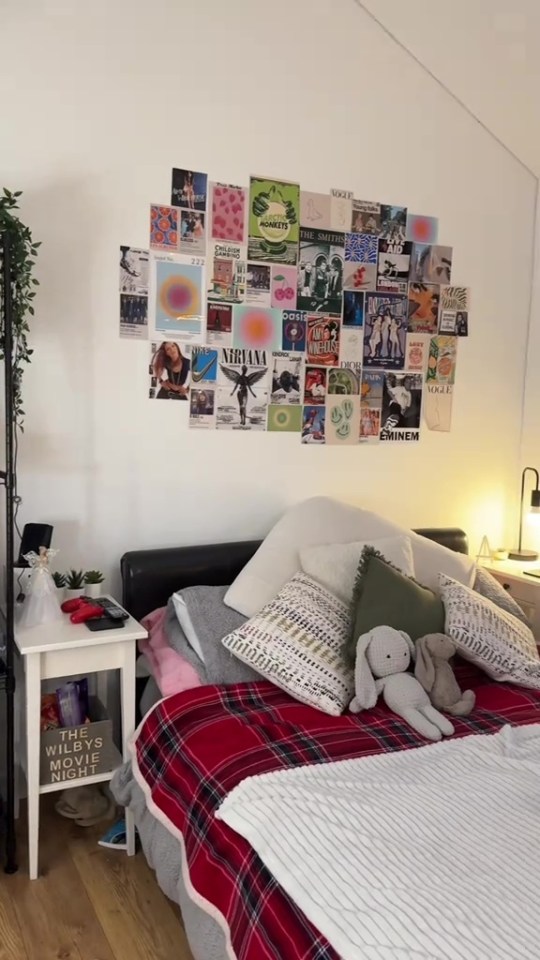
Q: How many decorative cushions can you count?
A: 4